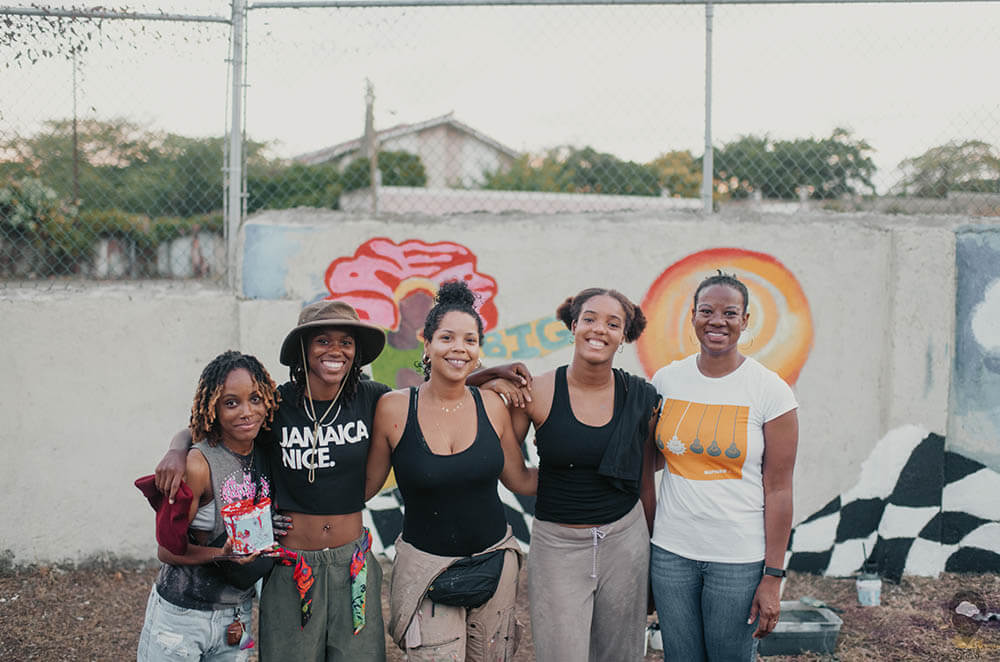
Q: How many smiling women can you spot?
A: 5